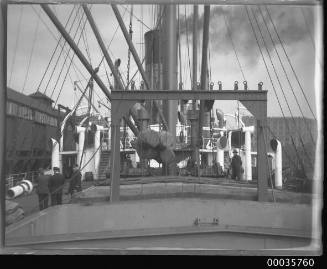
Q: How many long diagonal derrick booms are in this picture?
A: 3